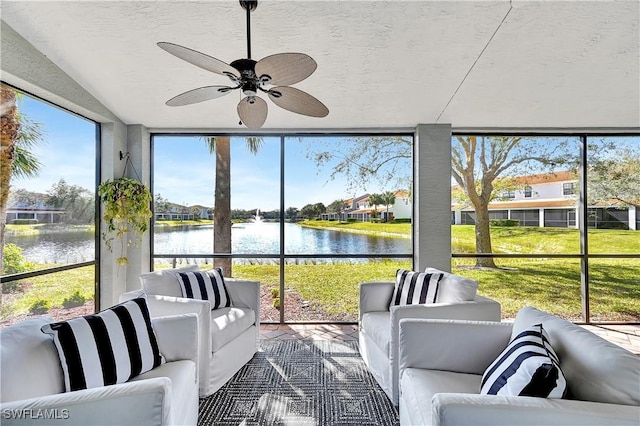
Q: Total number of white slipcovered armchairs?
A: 4